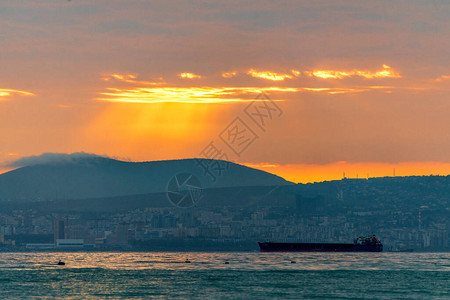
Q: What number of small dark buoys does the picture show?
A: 4